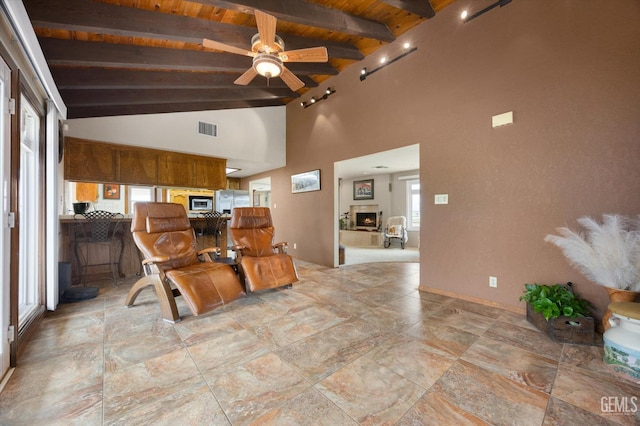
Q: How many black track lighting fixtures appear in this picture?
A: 3